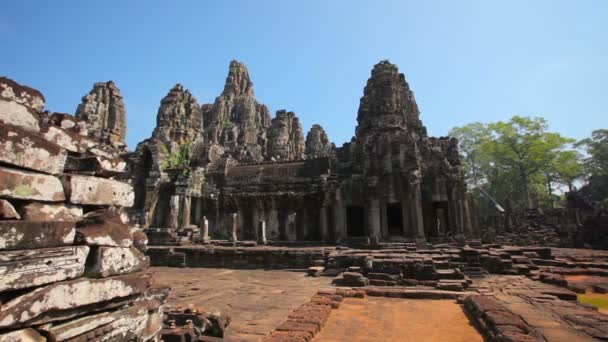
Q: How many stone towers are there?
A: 6